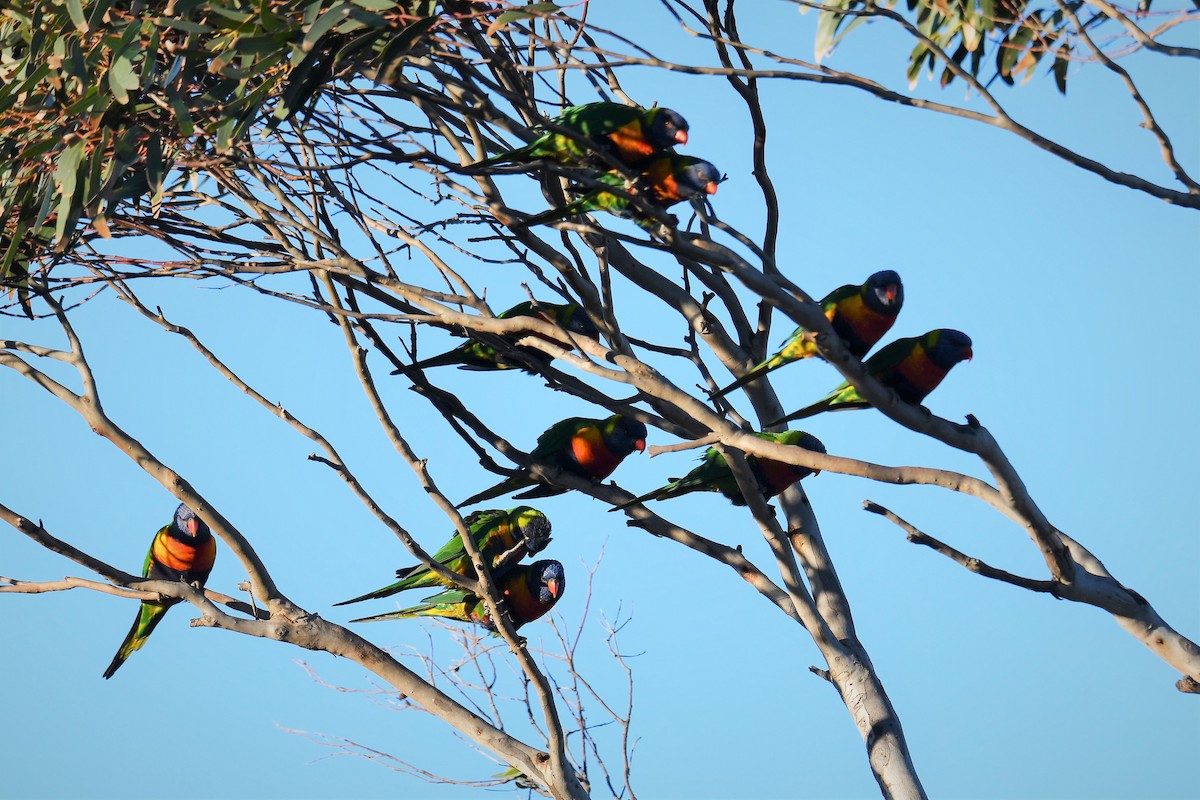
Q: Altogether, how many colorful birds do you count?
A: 10